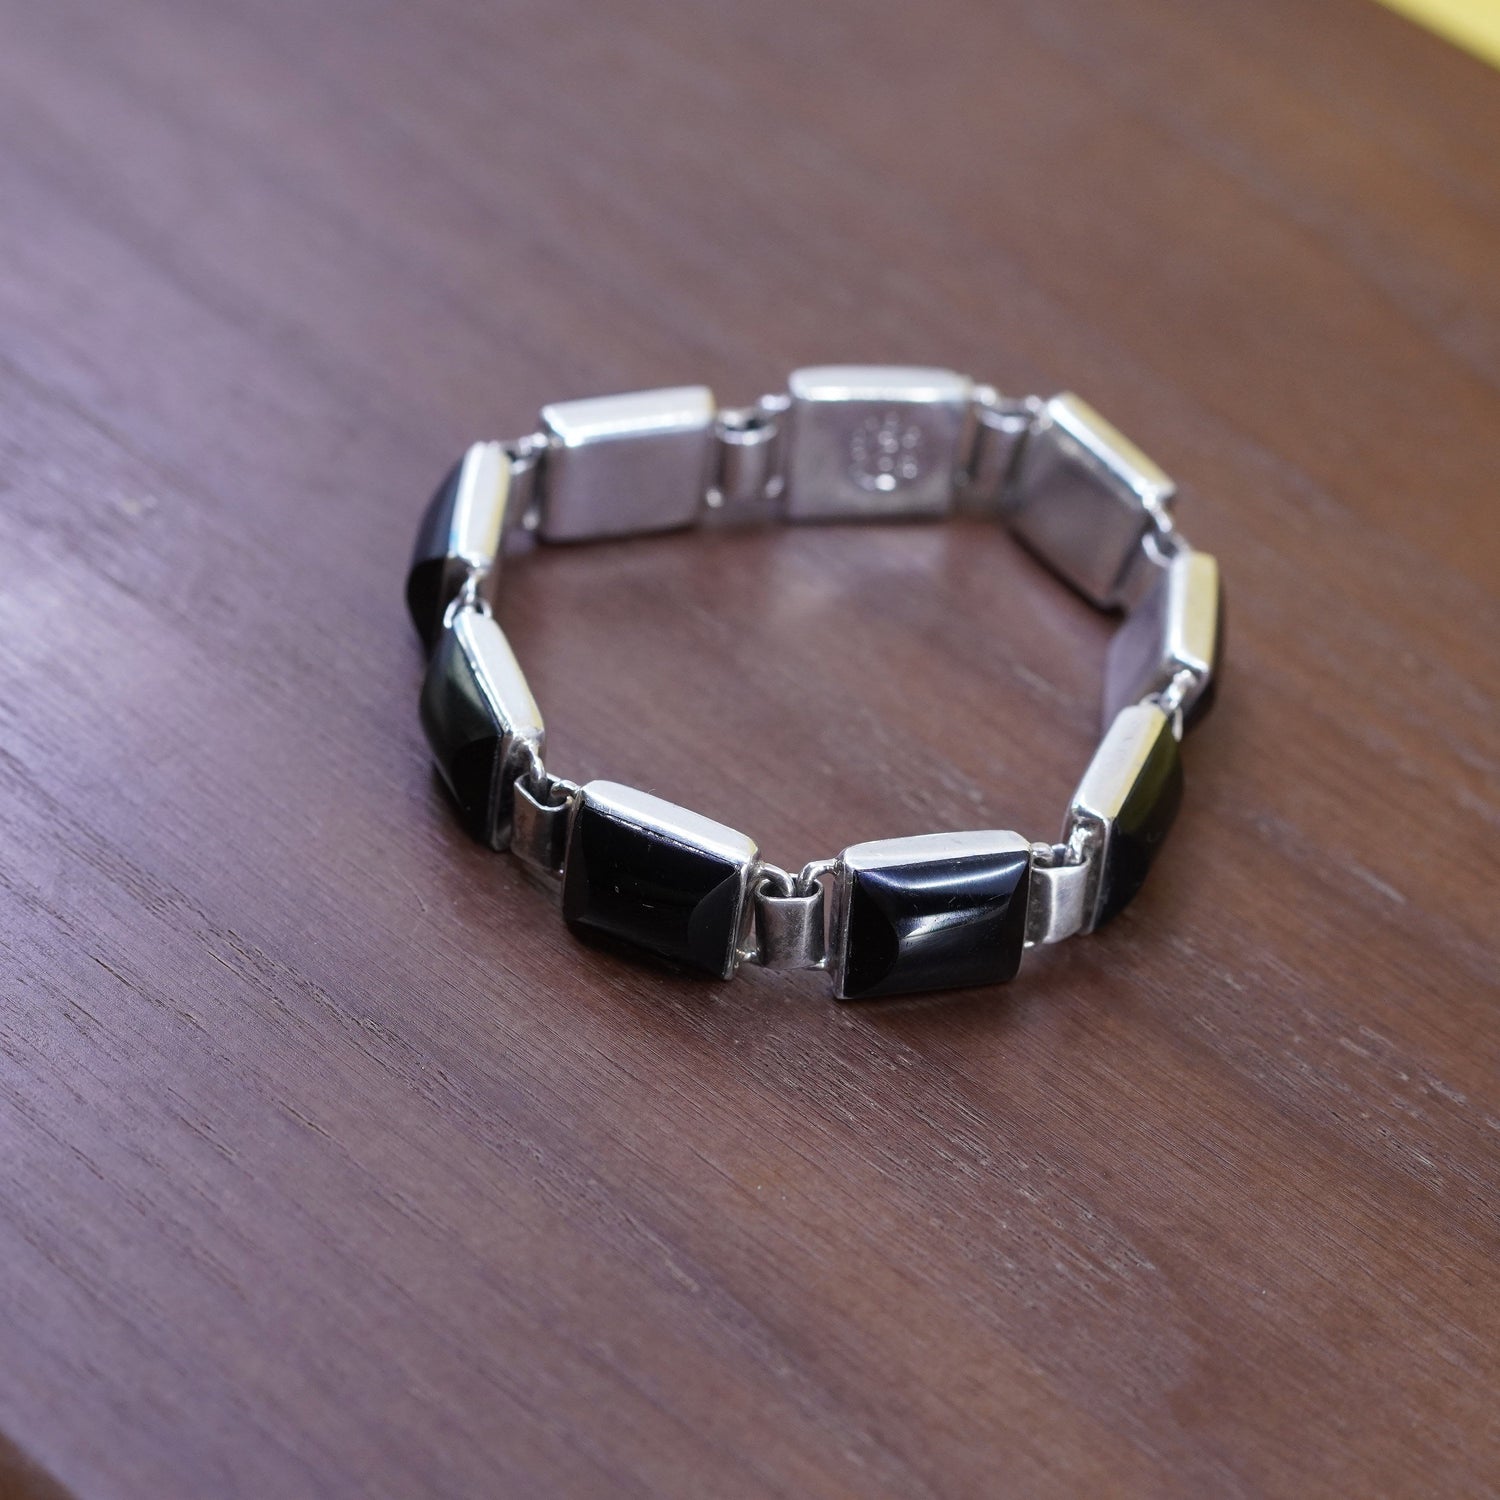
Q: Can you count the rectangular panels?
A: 9